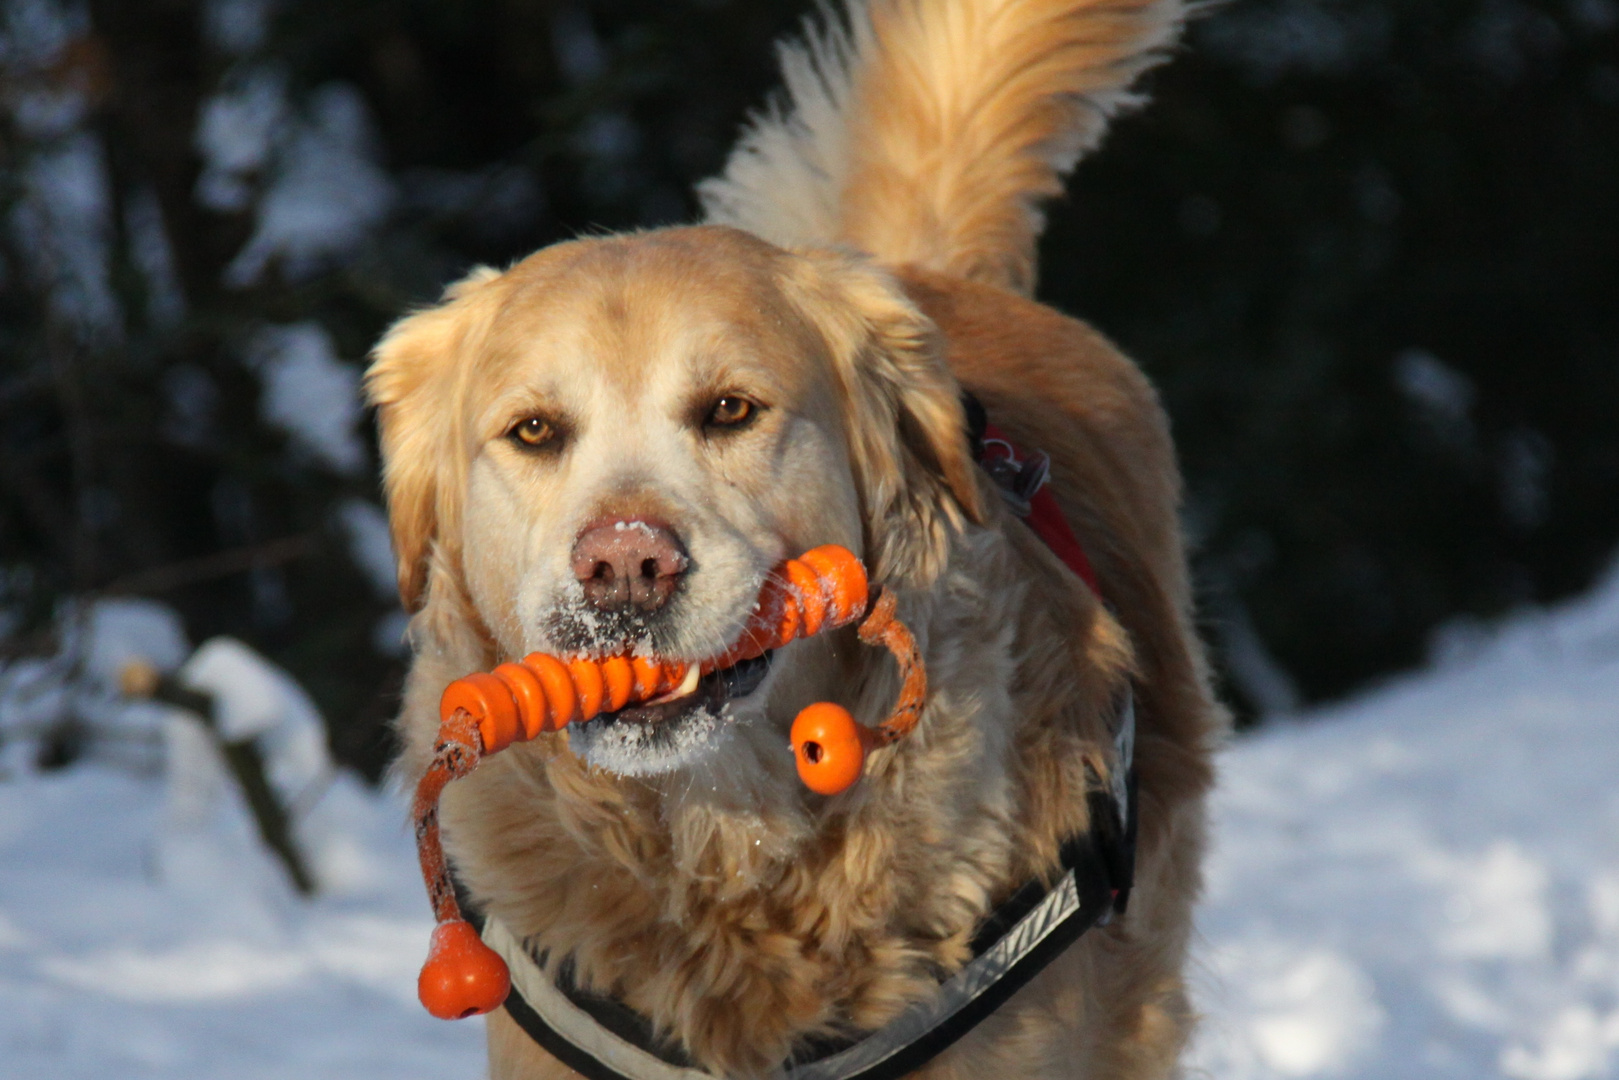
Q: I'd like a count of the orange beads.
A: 2